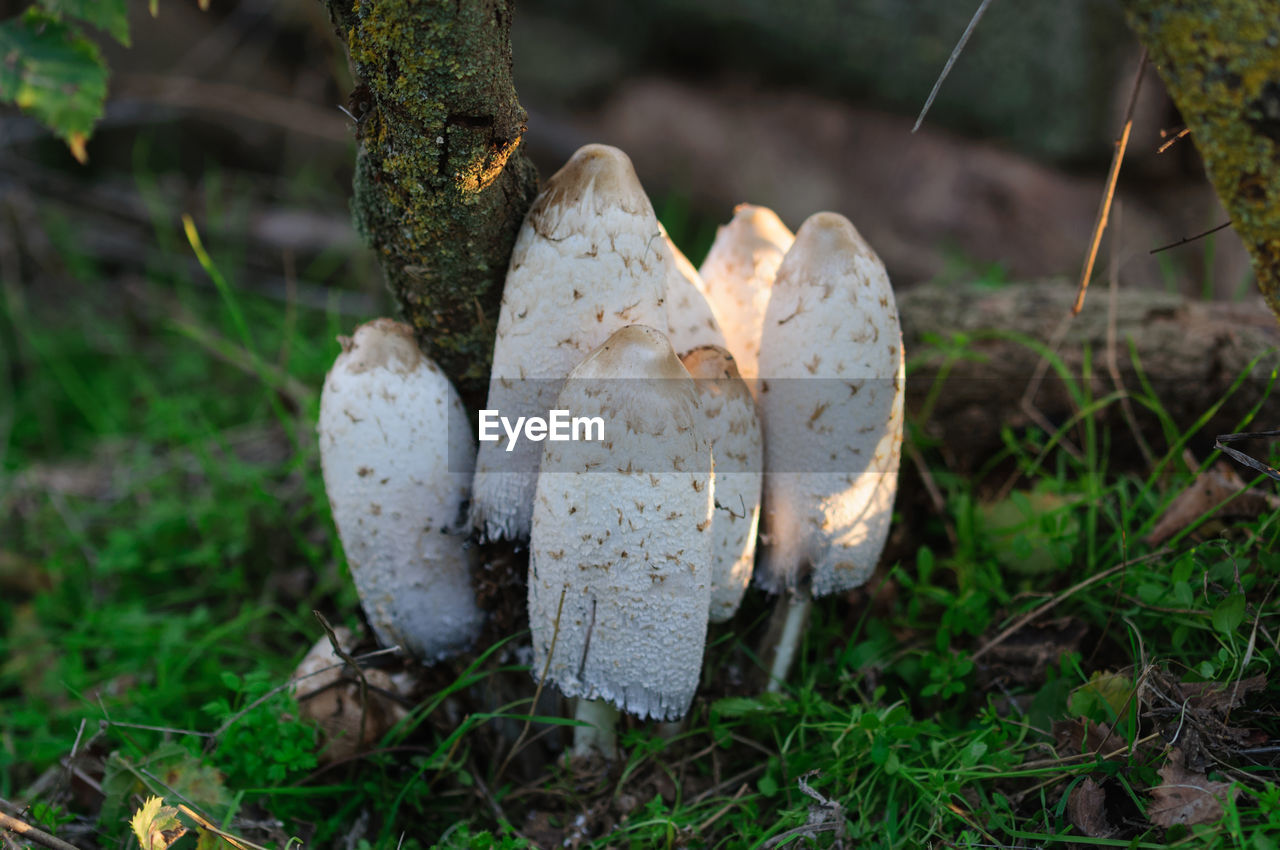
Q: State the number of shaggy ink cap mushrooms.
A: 7